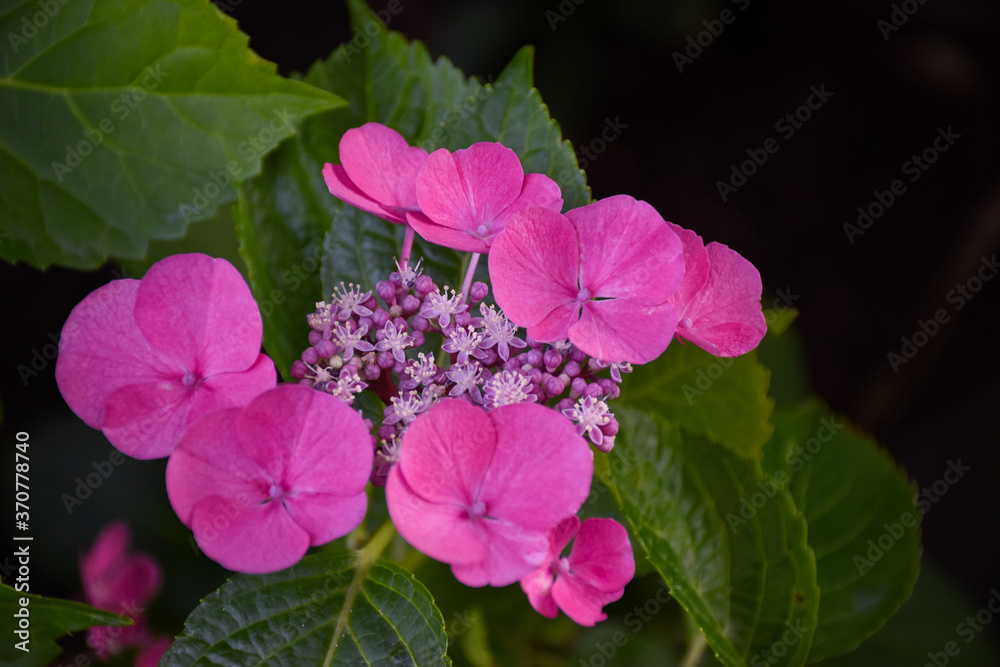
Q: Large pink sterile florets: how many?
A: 8